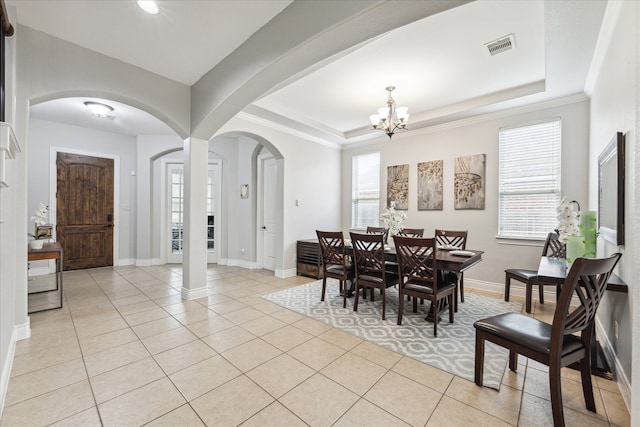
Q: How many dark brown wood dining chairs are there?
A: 8